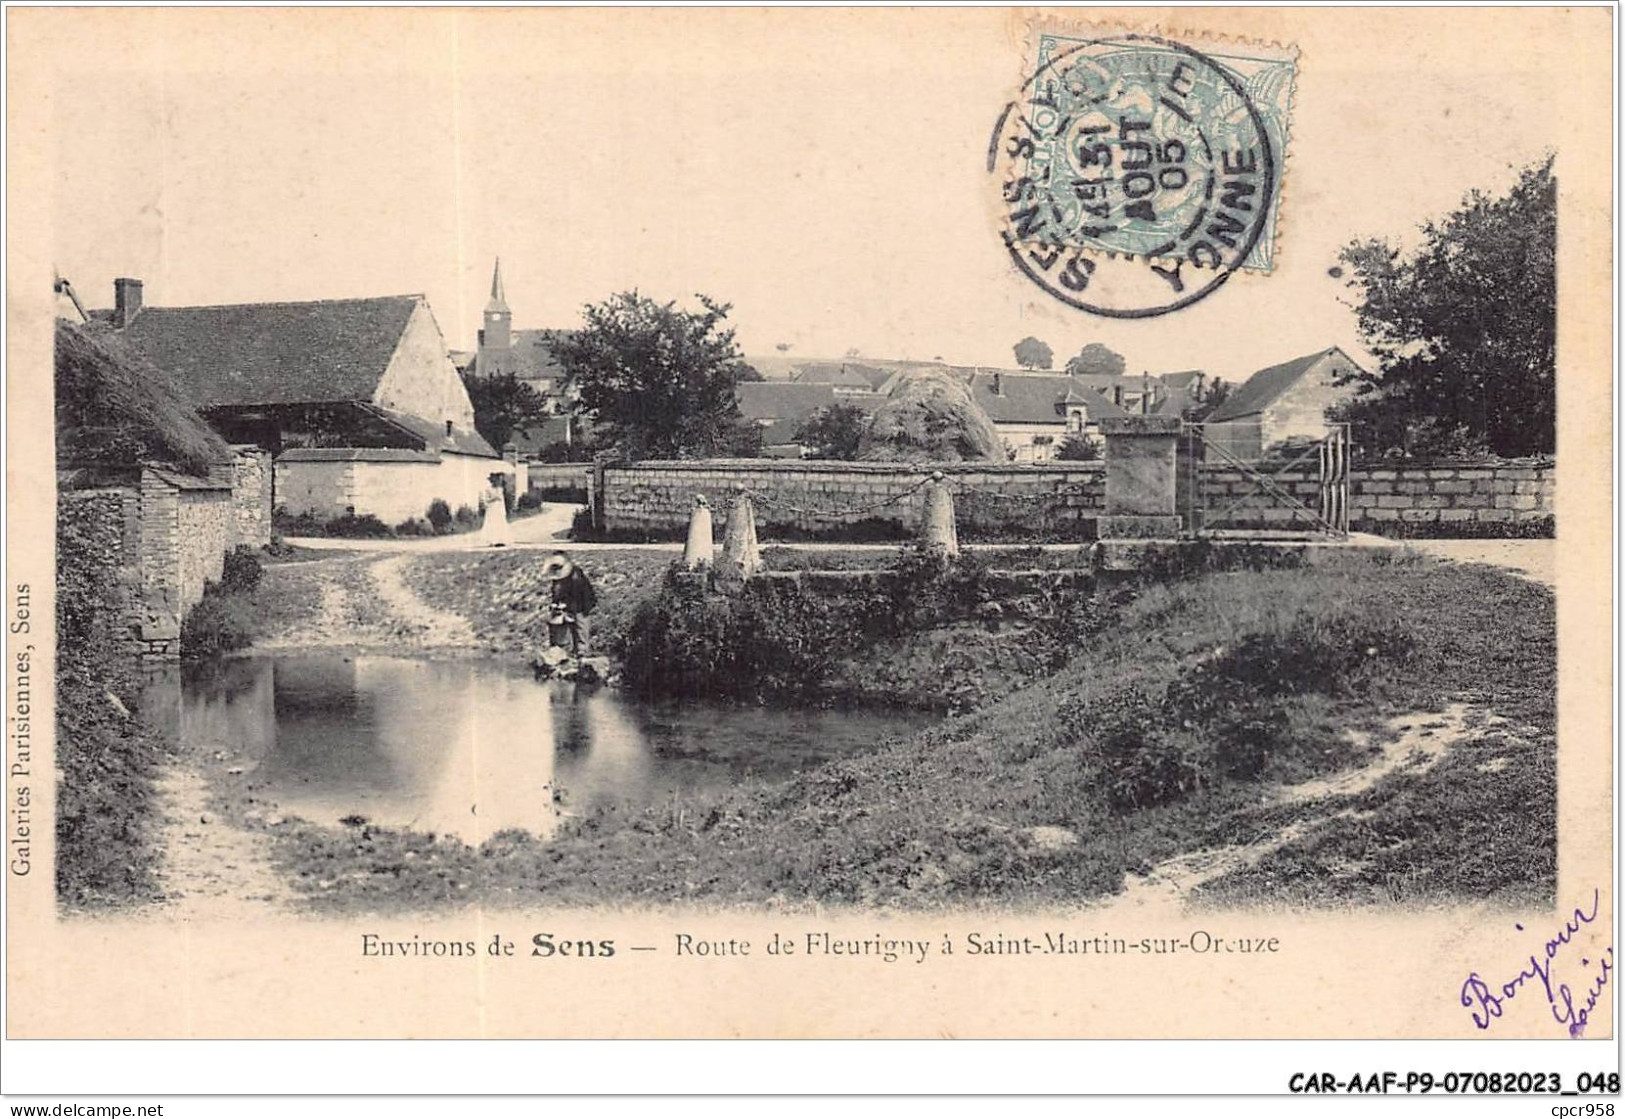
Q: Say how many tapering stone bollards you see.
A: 3